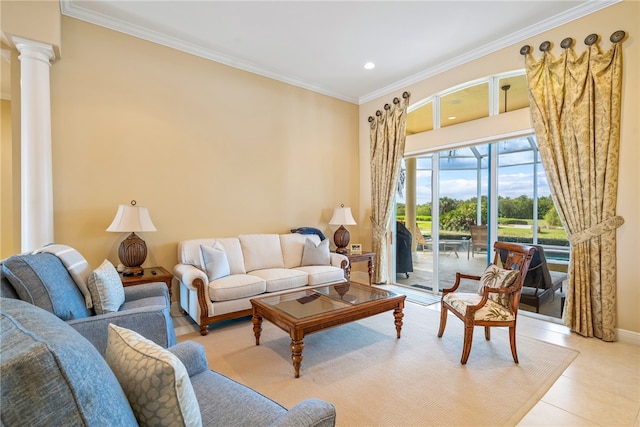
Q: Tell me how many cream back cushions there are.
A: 3